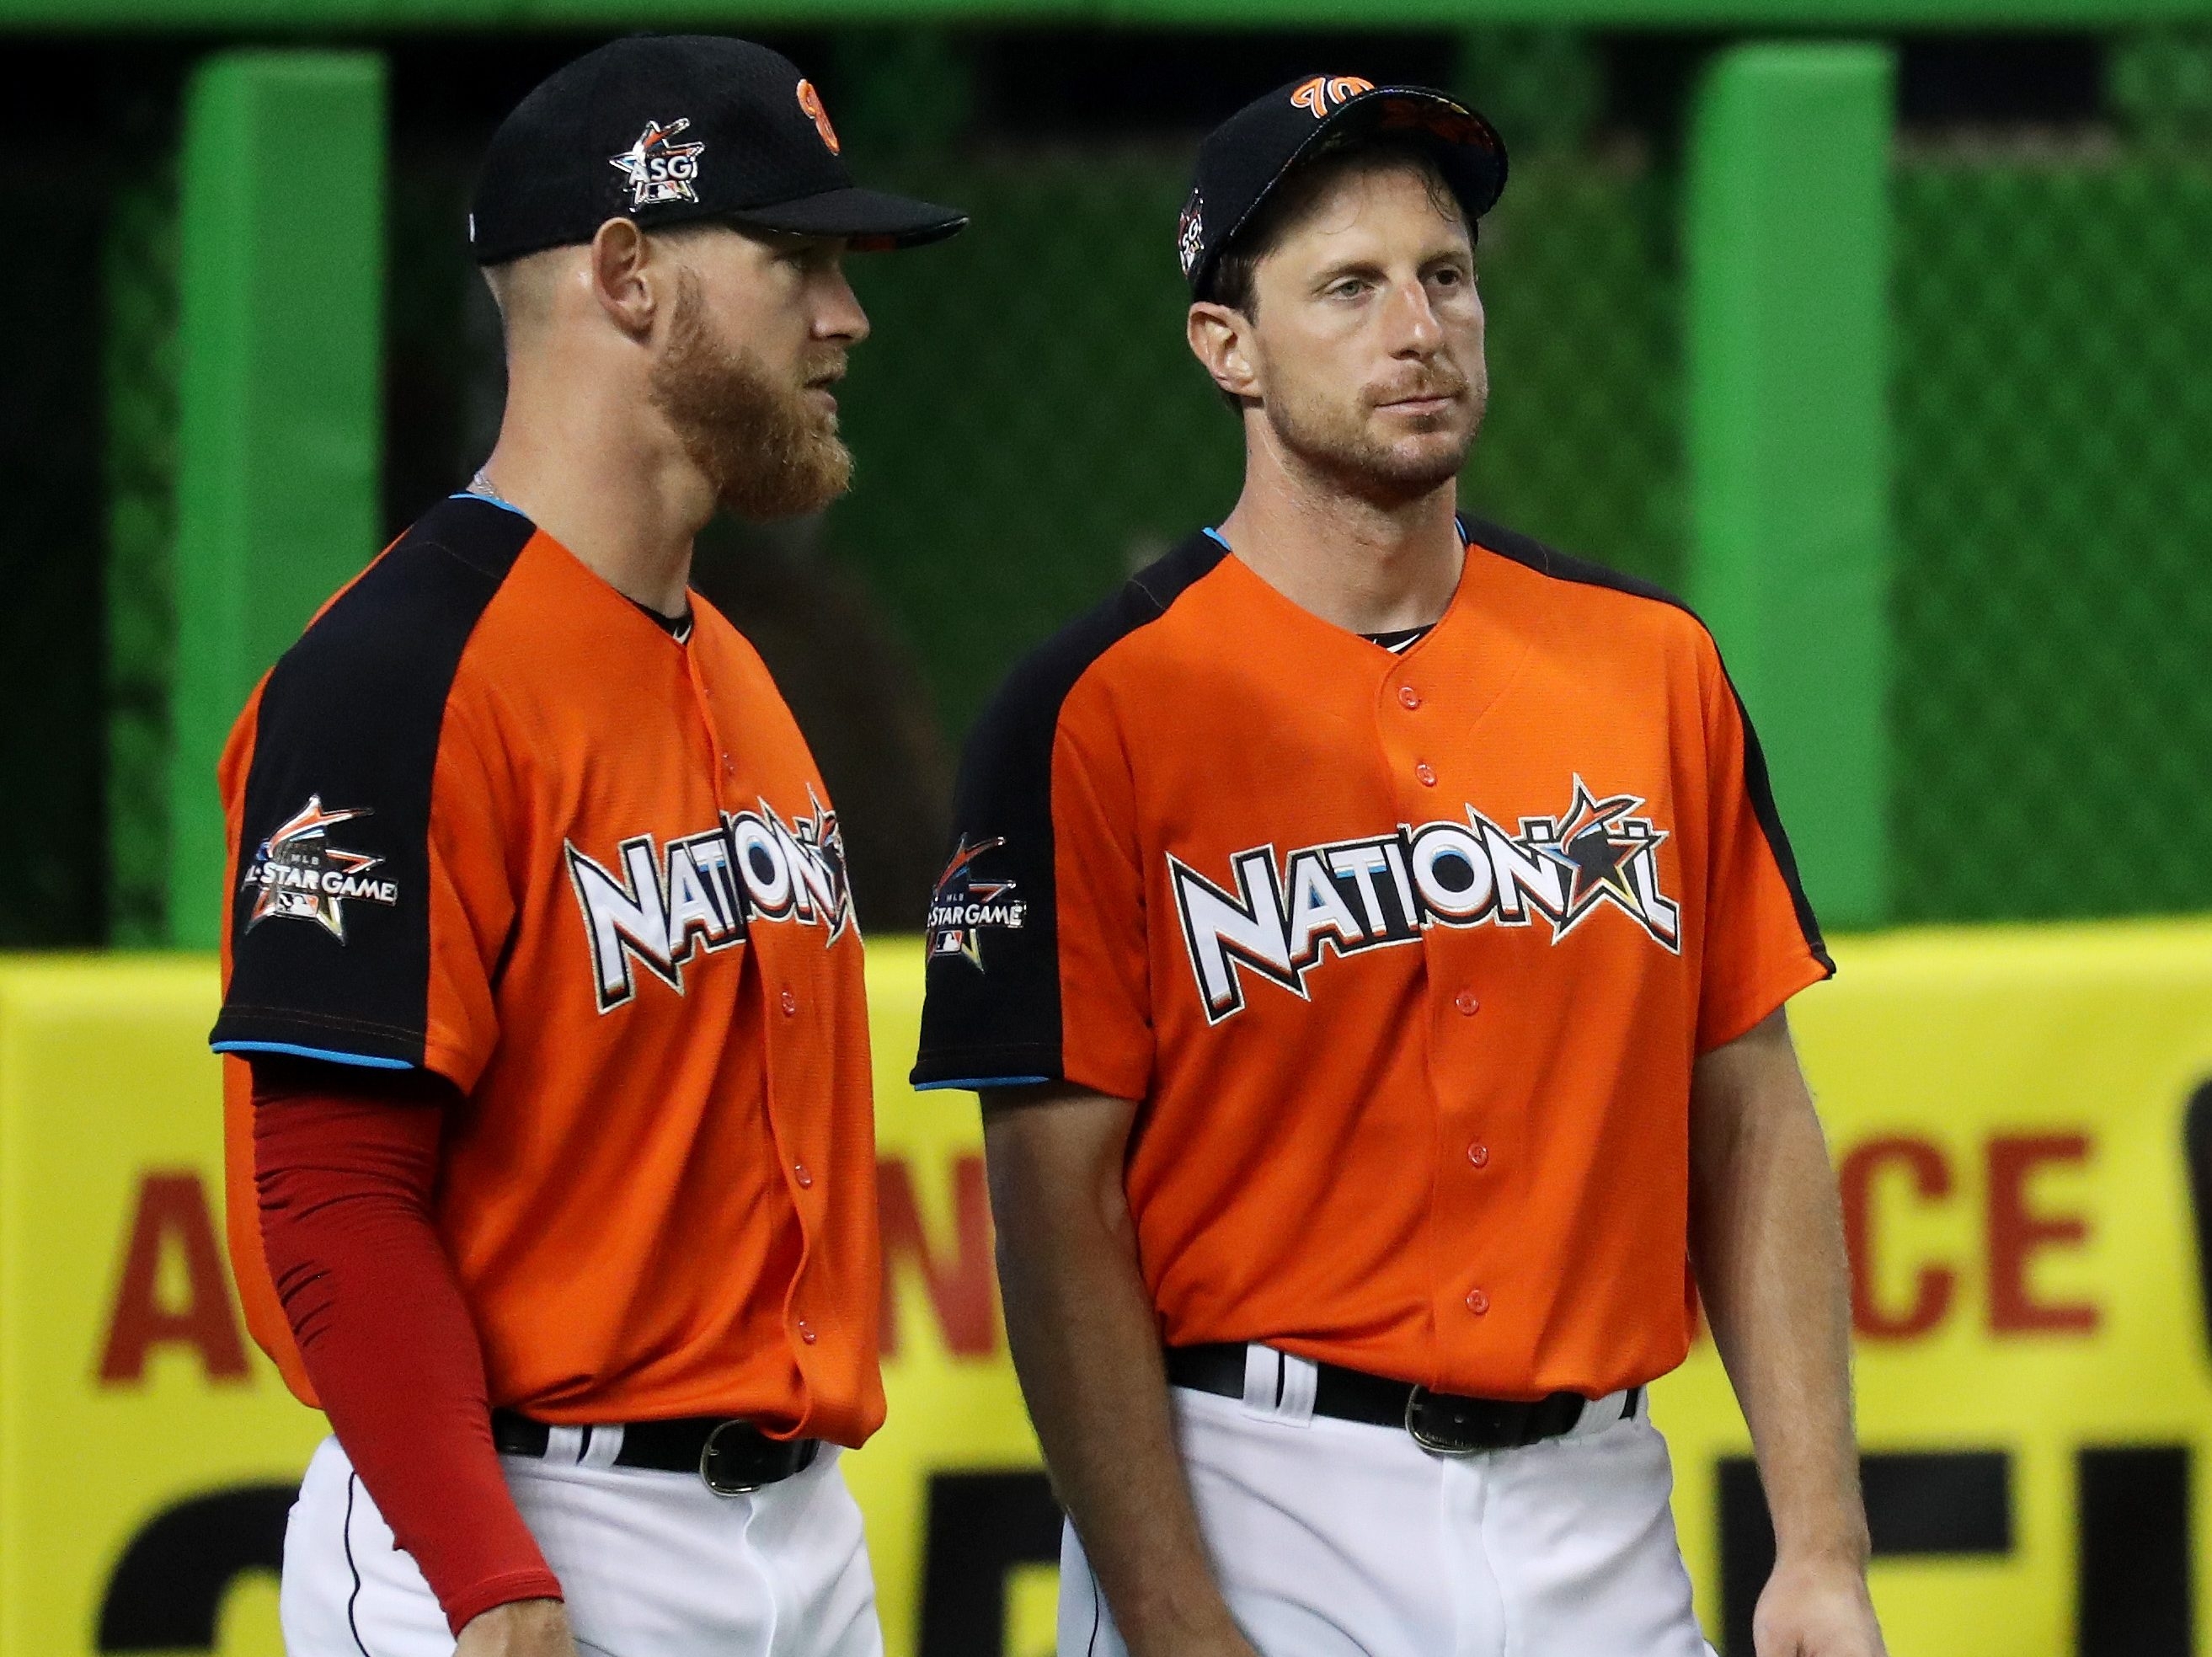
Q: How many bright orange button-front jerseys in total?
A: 2